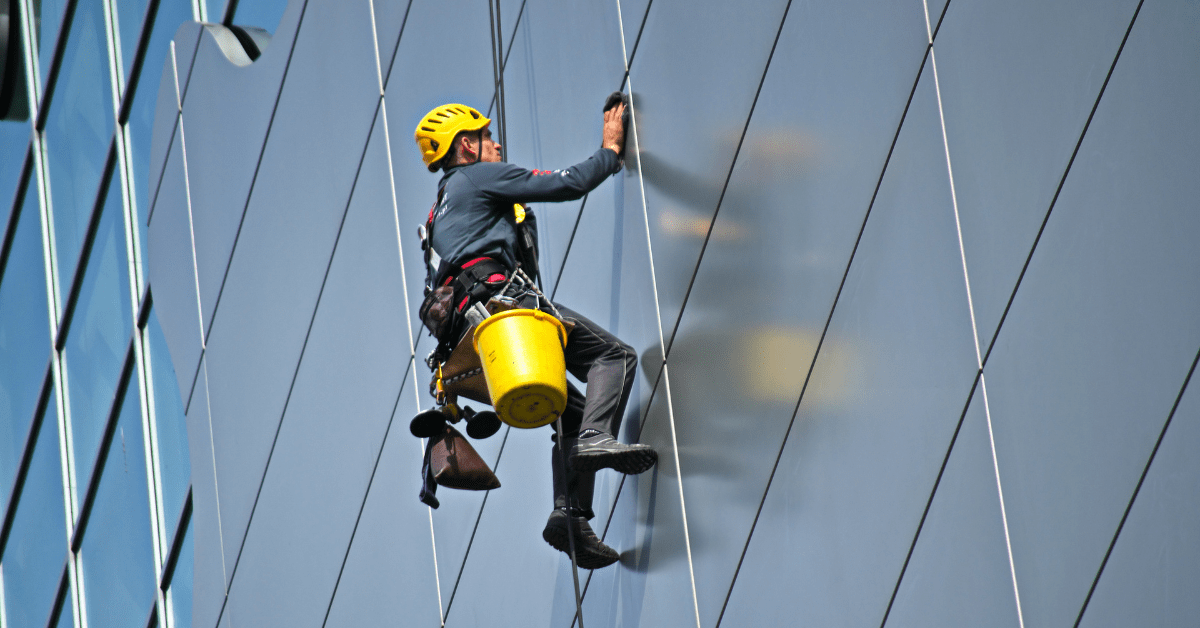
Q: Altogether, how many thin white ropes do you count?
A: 4